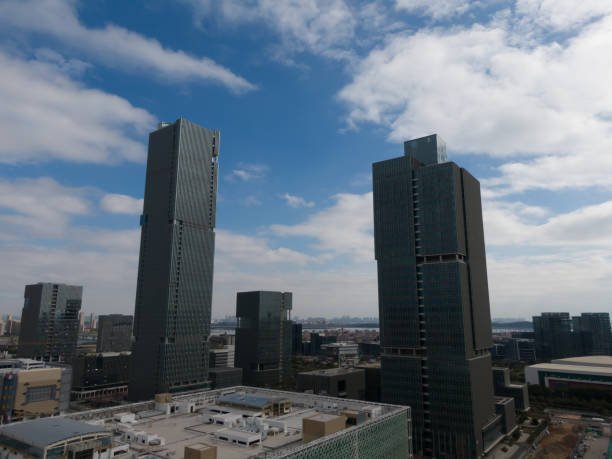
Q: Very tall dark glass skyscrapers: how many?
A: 2